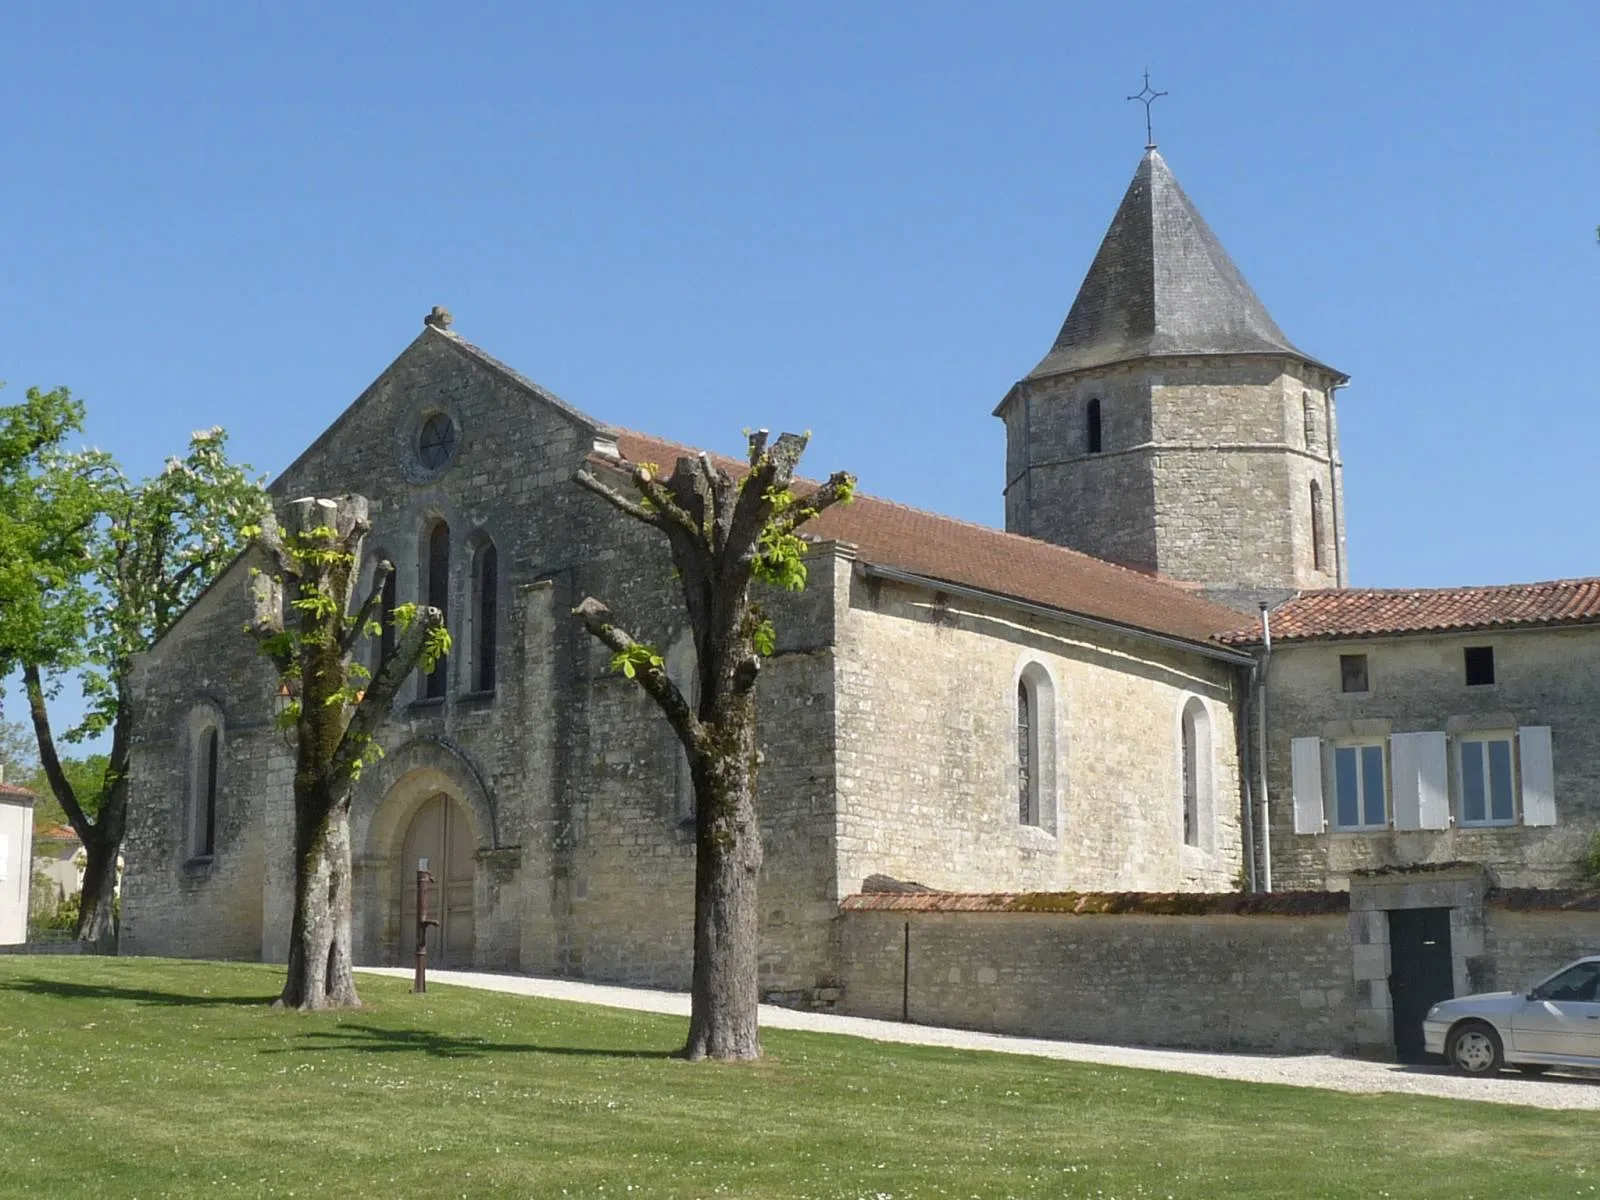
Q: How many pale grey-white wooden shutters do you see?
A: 4